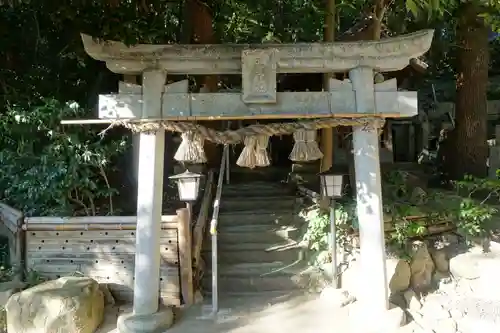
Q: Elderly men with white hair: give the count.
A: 0